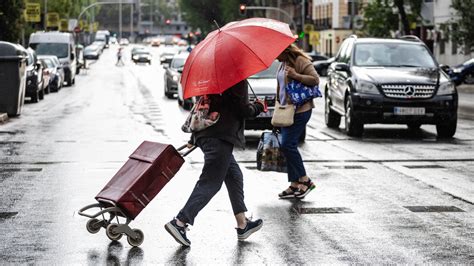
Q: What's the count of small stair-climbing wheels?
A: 3